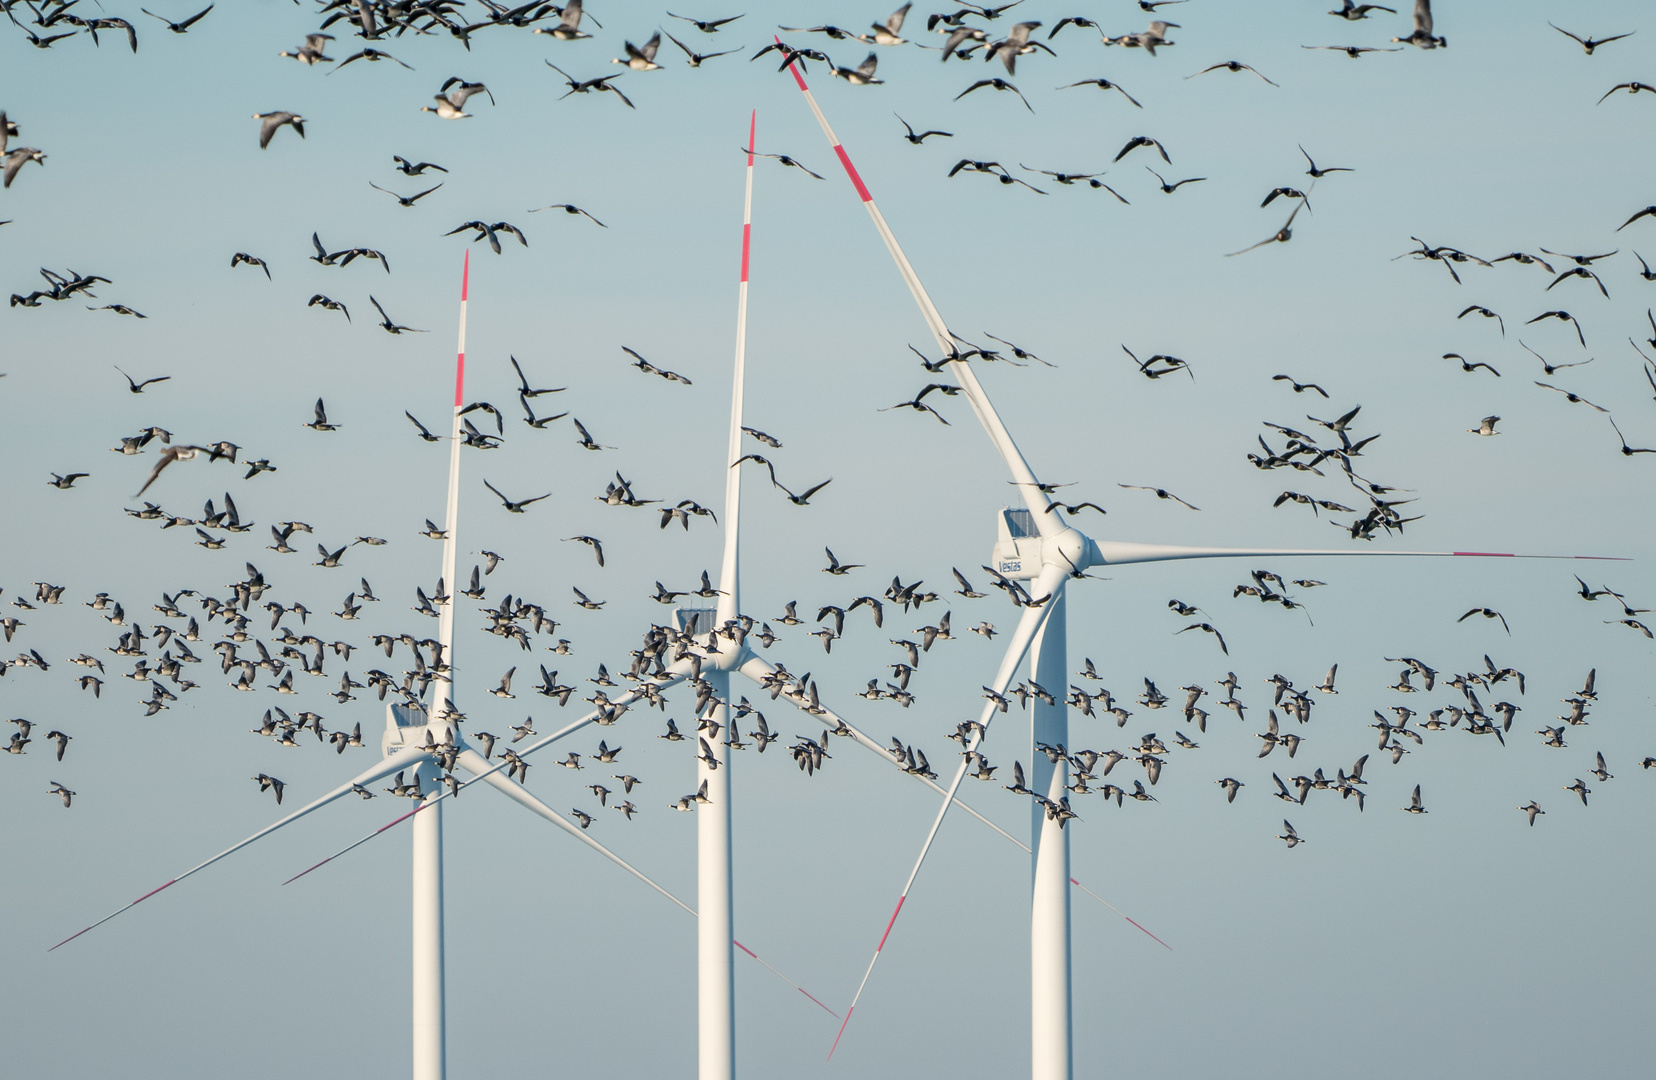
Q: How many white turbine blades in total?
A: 9